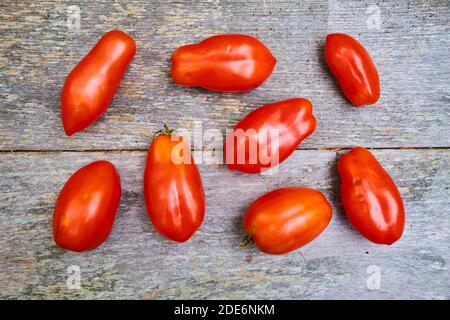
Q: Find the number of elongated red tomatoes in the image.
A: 8